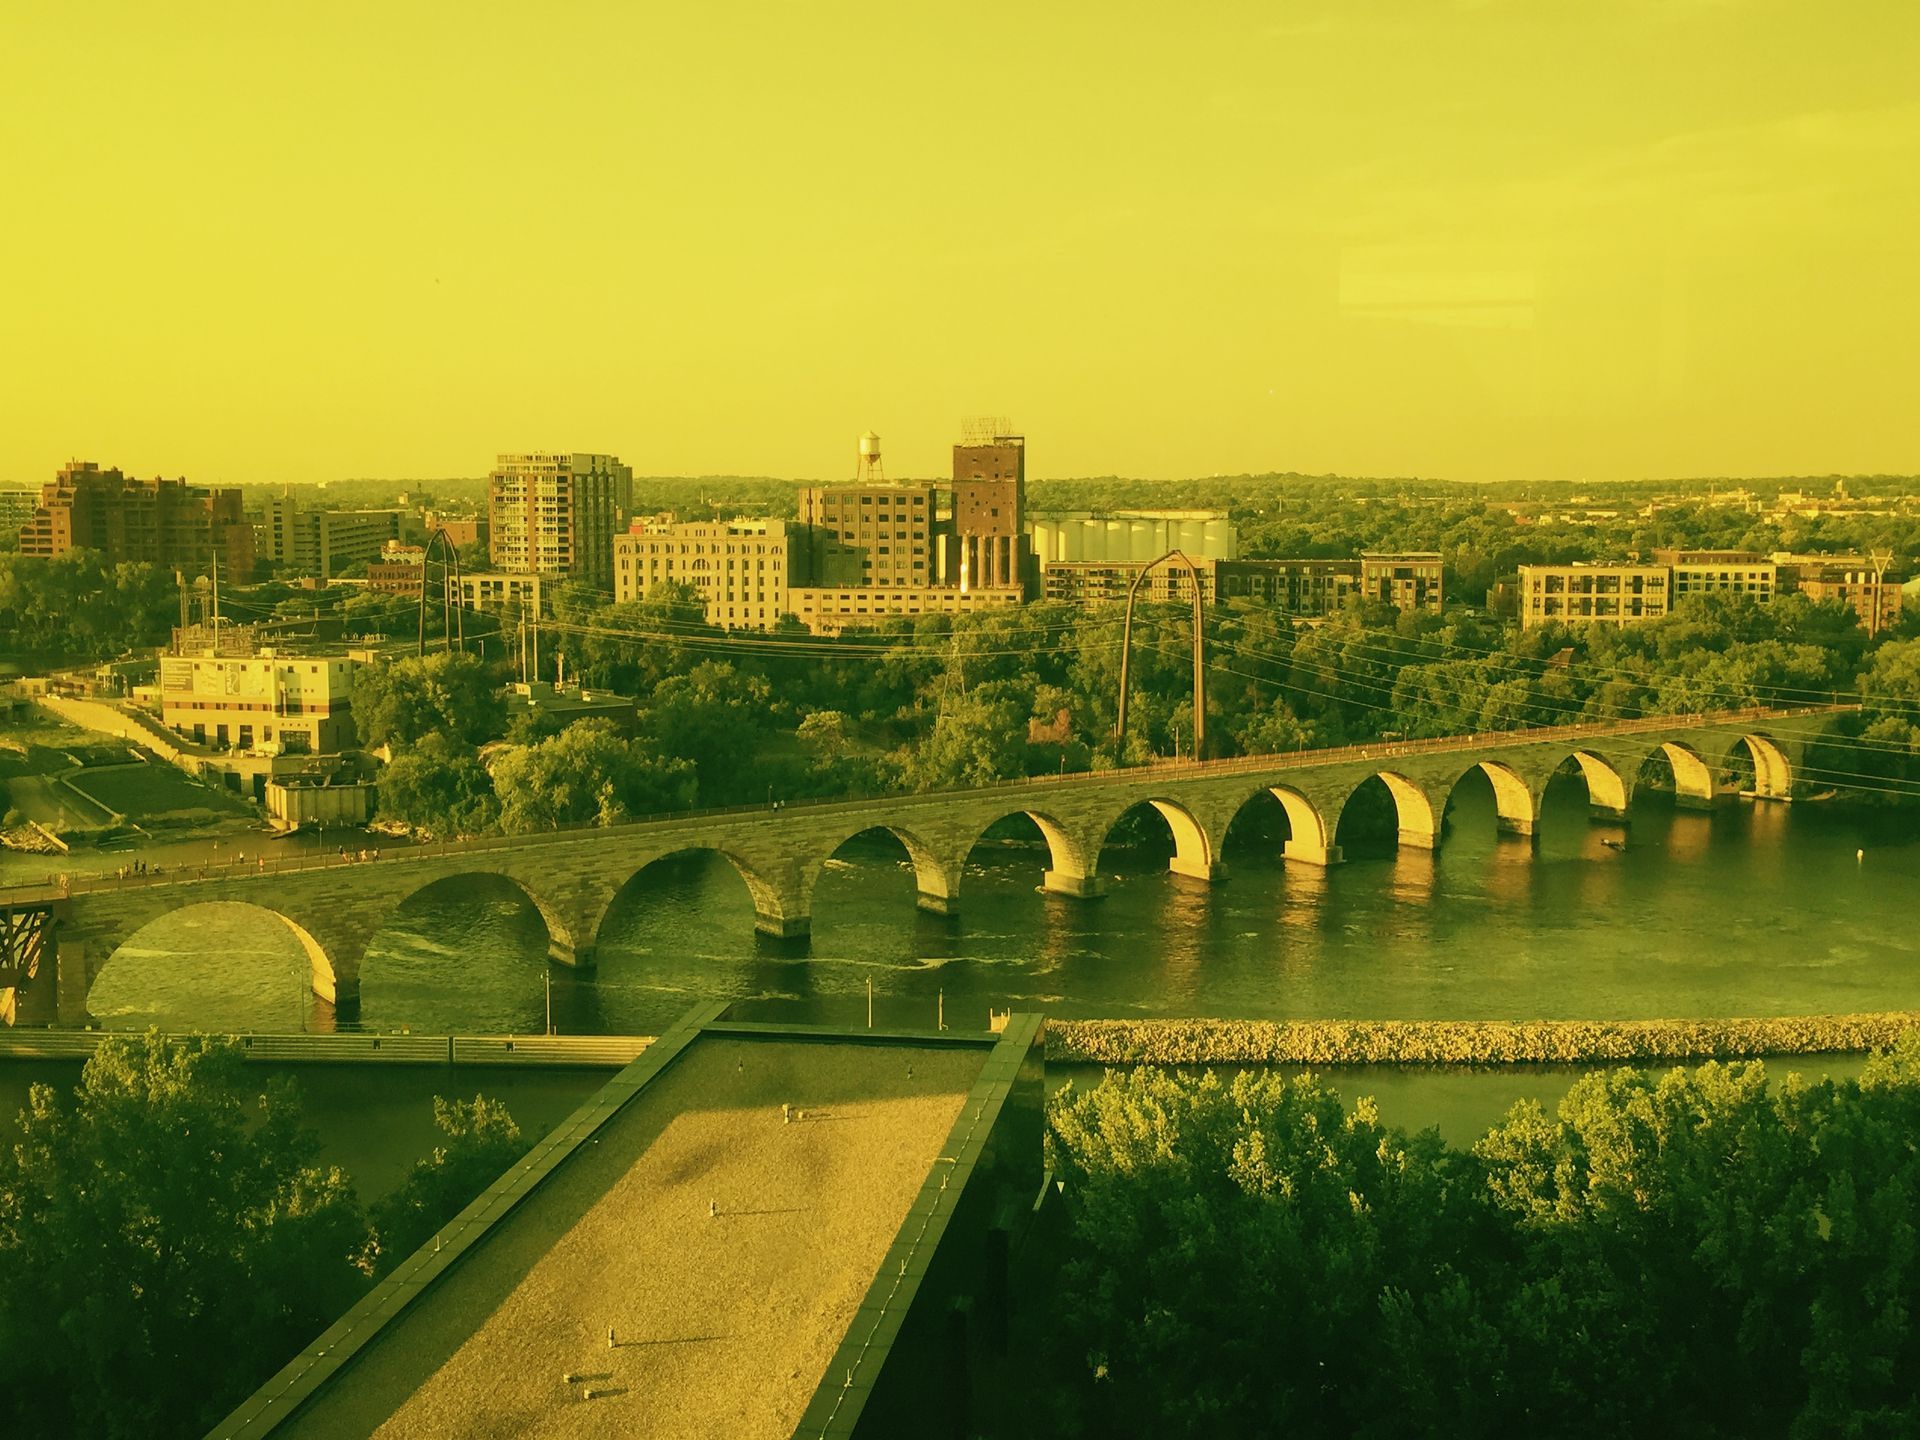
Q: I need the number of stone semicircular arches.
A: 12